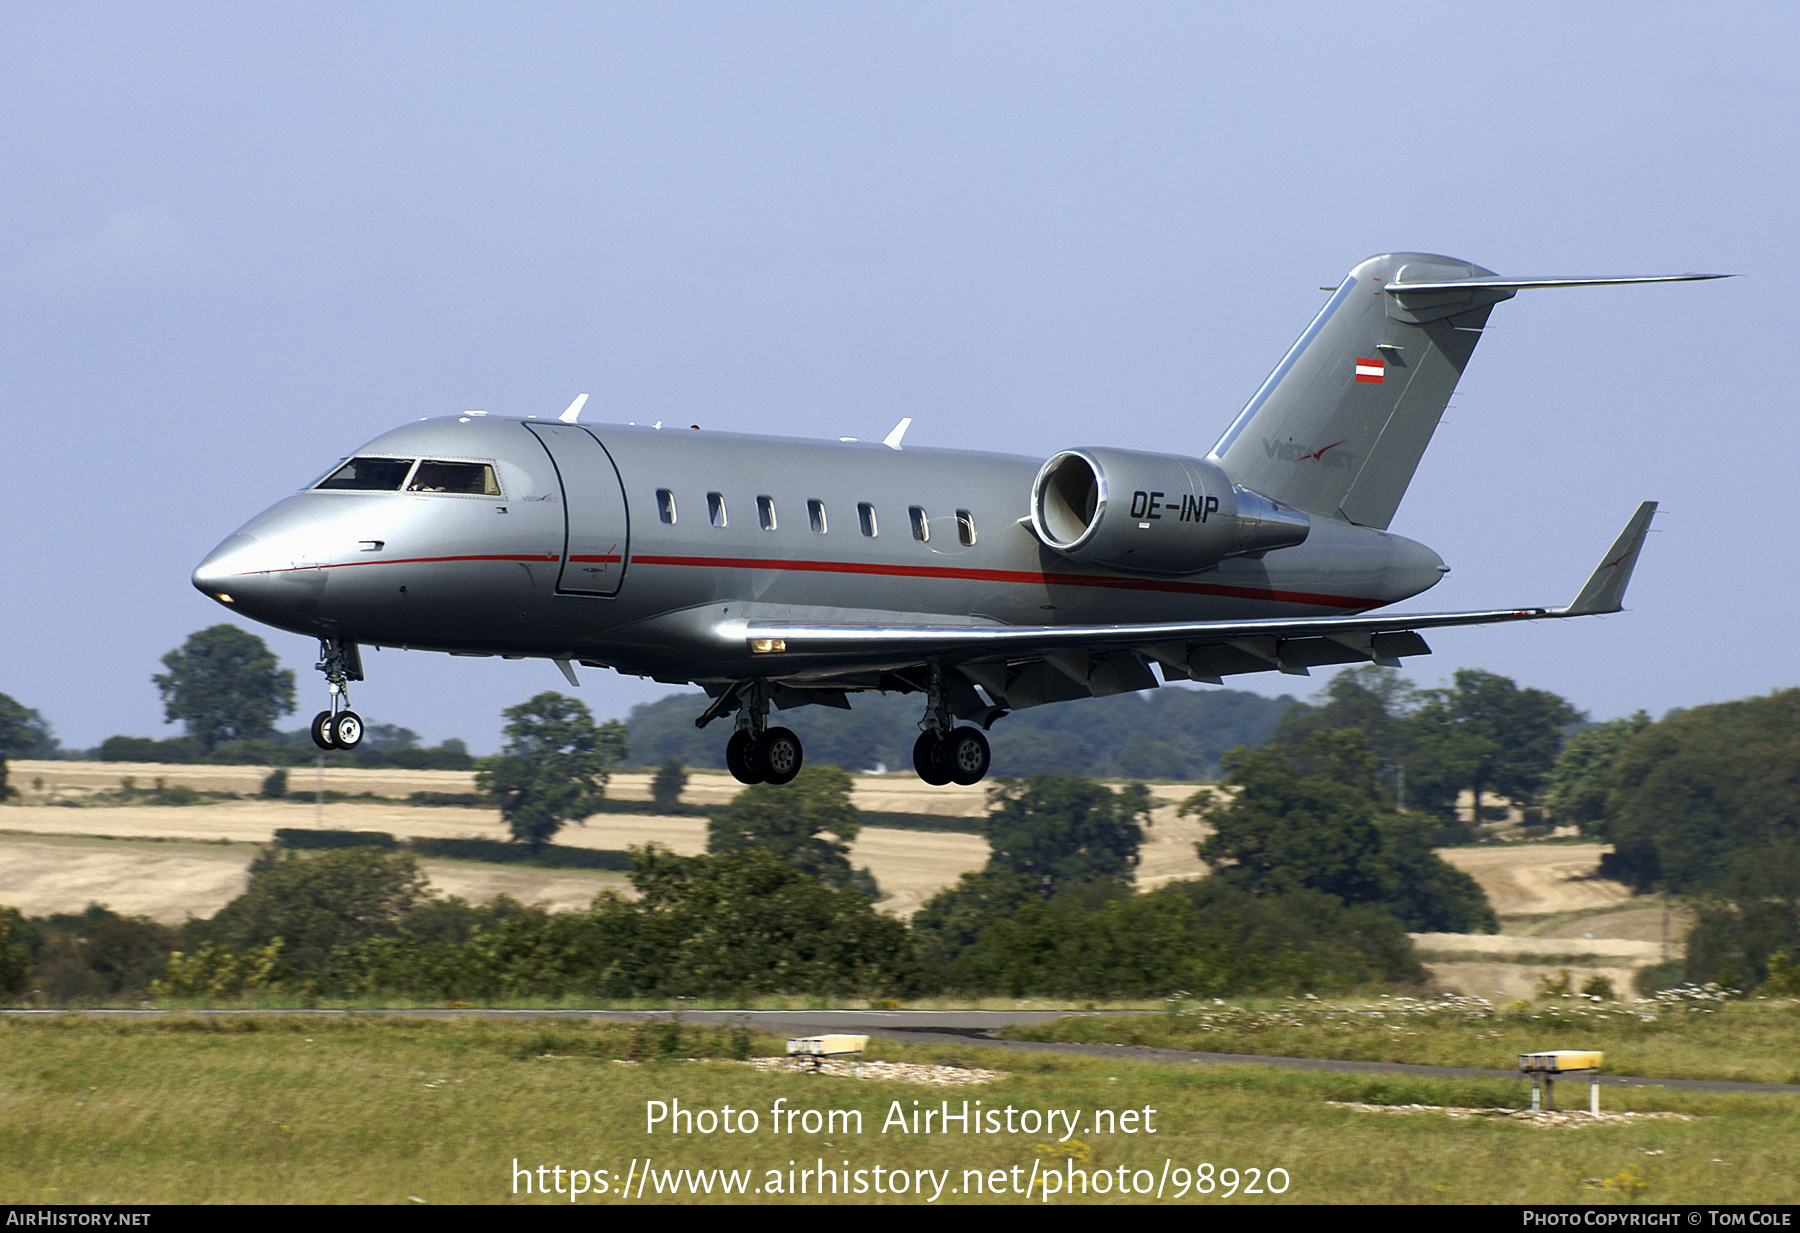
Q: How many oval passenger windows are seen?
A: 7